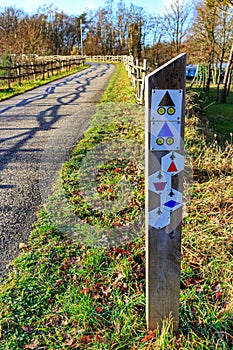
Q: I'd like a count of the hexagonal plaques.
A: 4